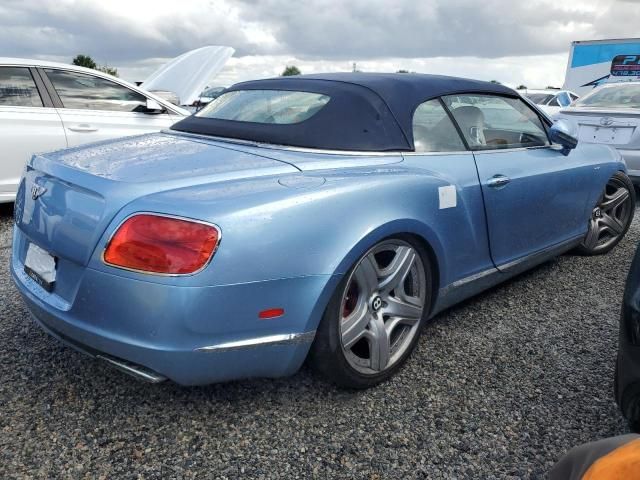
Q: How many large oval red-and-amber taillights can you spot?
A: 1